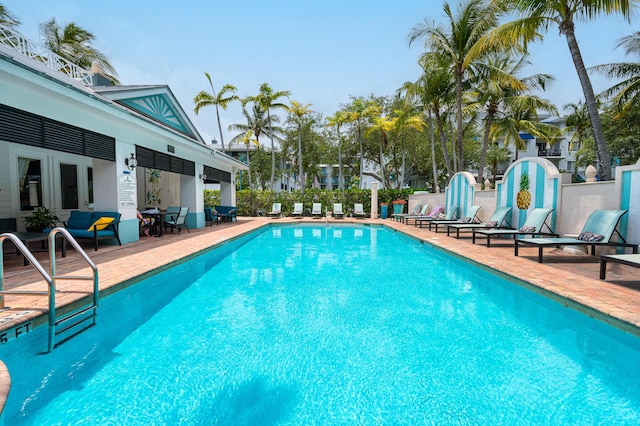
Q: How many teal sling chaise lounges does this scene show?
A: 14